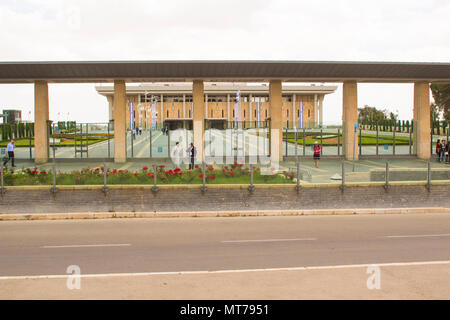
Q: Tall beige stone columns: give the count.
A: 6